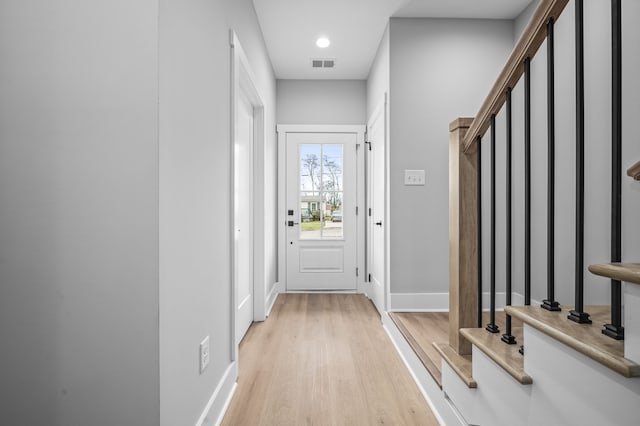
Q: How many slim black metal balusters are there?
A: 7